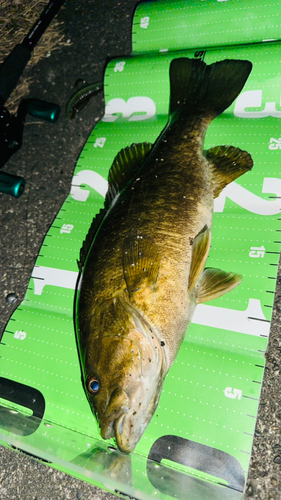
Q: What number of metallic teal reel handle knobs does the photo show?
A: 2